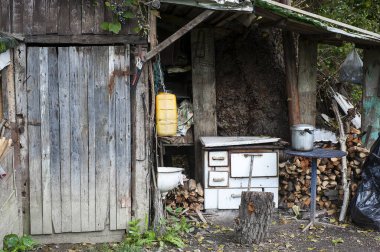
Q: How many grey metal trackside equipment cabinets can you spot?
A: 0